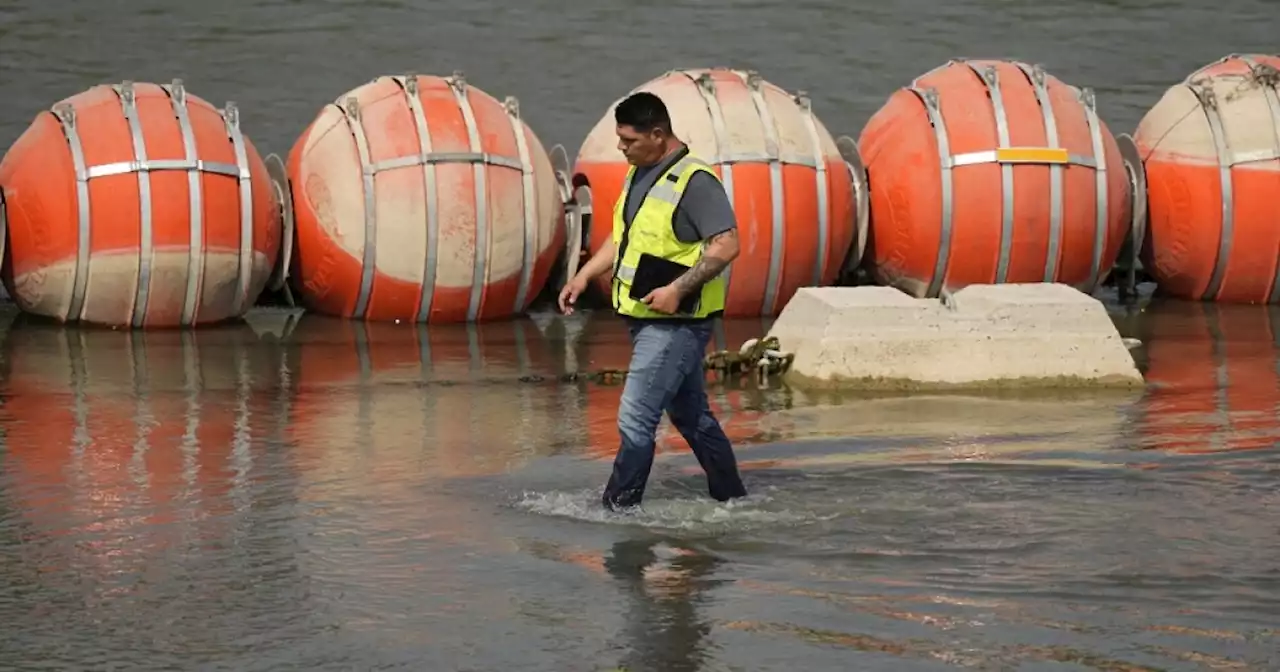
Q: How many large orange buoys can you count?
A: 5